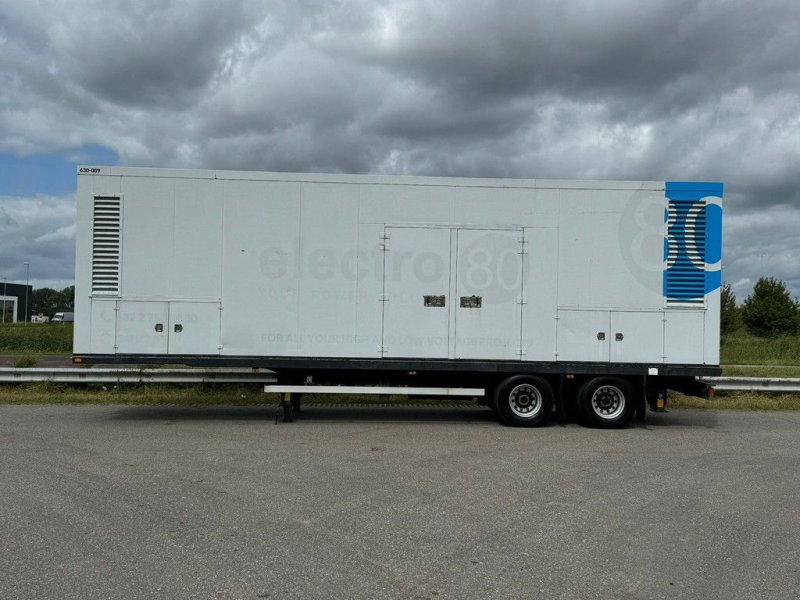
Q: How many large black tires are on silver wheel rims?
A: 2